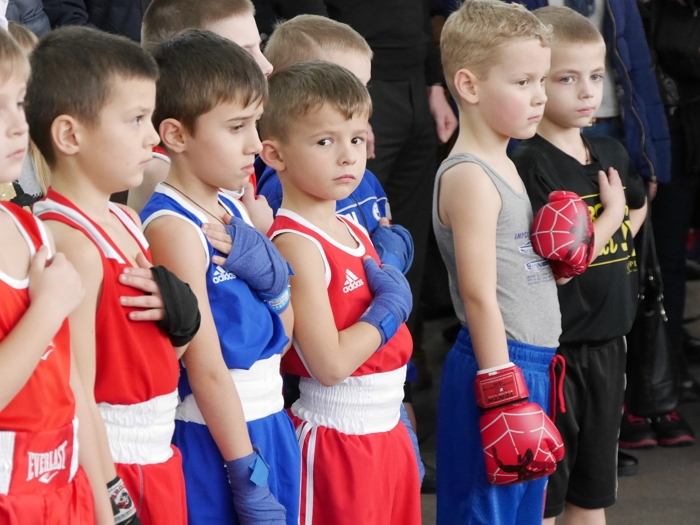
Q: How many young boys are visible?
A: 8